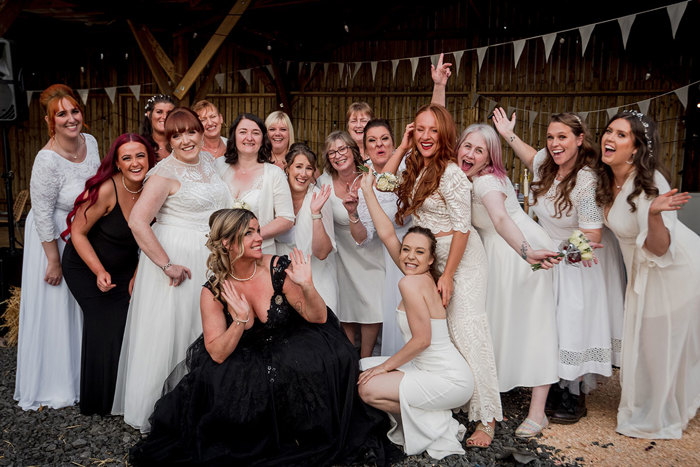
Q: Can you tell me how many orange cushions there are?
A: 0